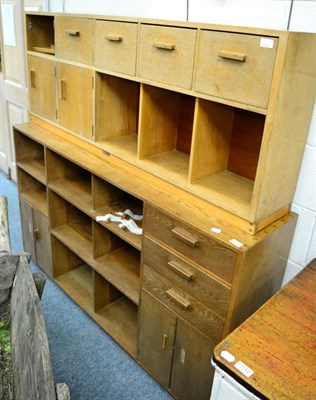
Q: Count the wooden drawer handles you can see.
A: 7